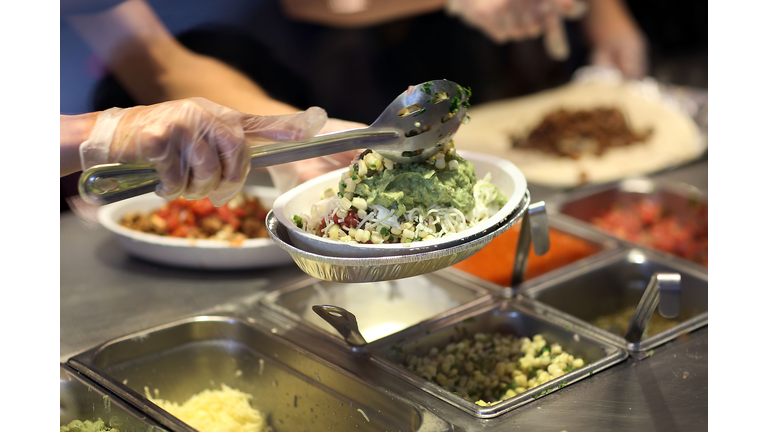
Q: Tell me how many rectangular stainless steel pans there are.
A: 7